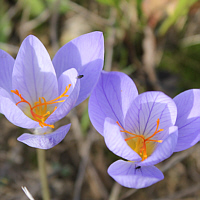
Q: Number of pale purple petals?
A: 12